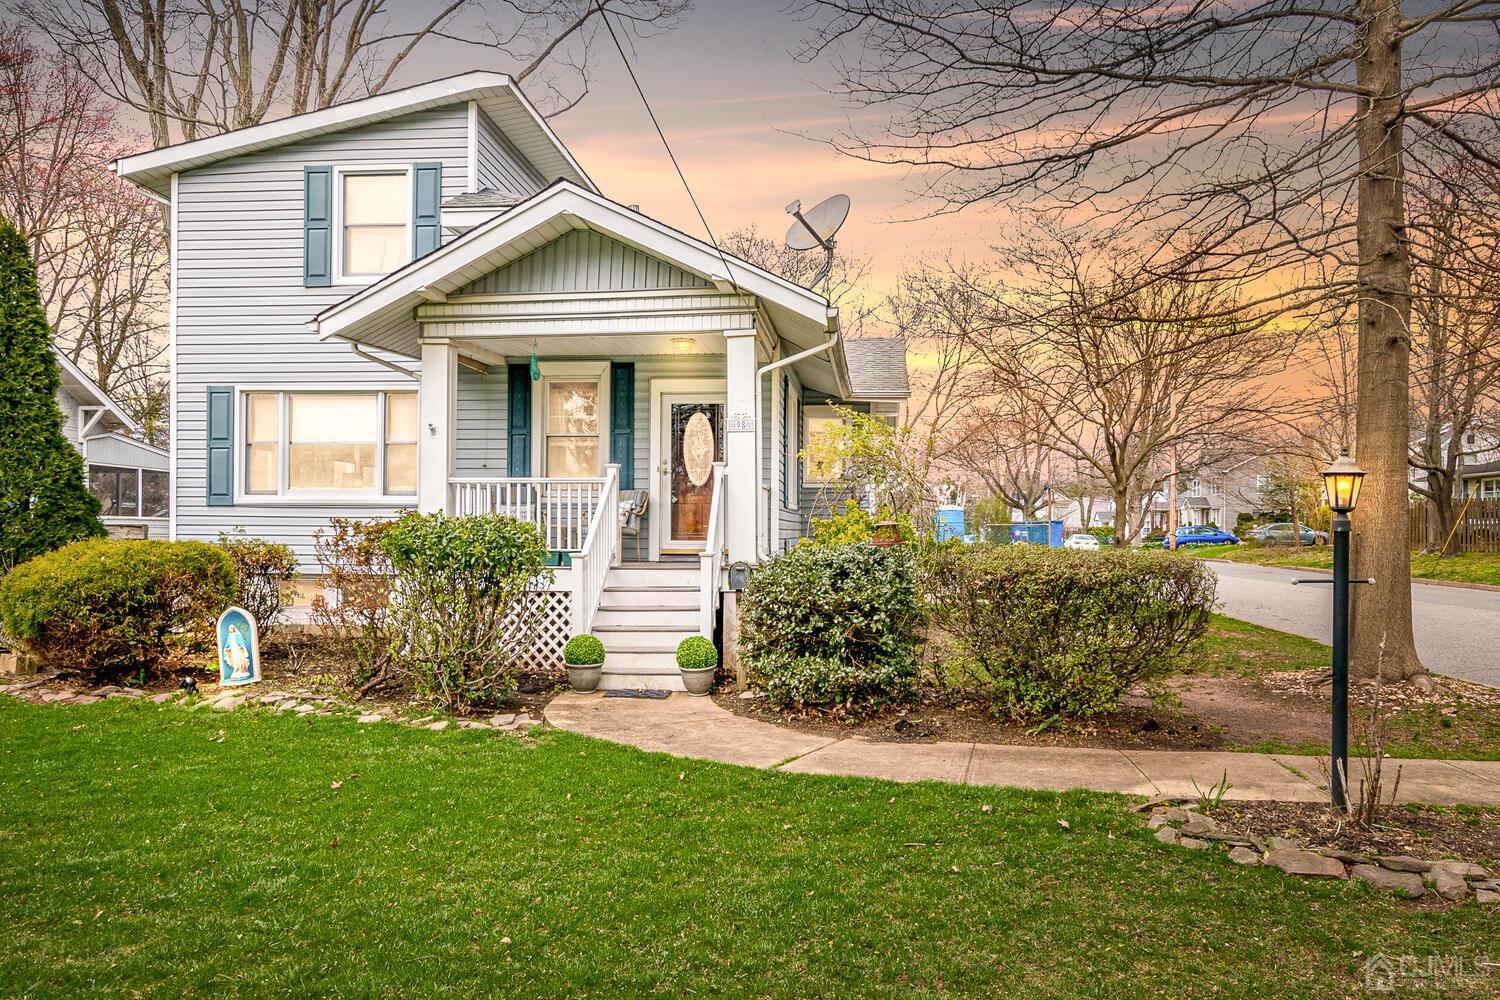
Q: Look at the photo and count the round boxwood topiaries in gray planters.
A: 2